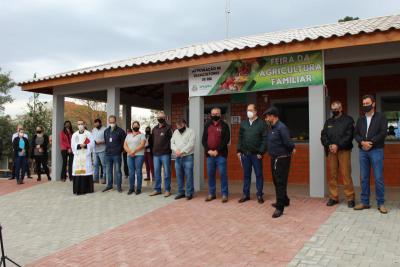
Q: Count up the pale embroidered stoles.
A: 1